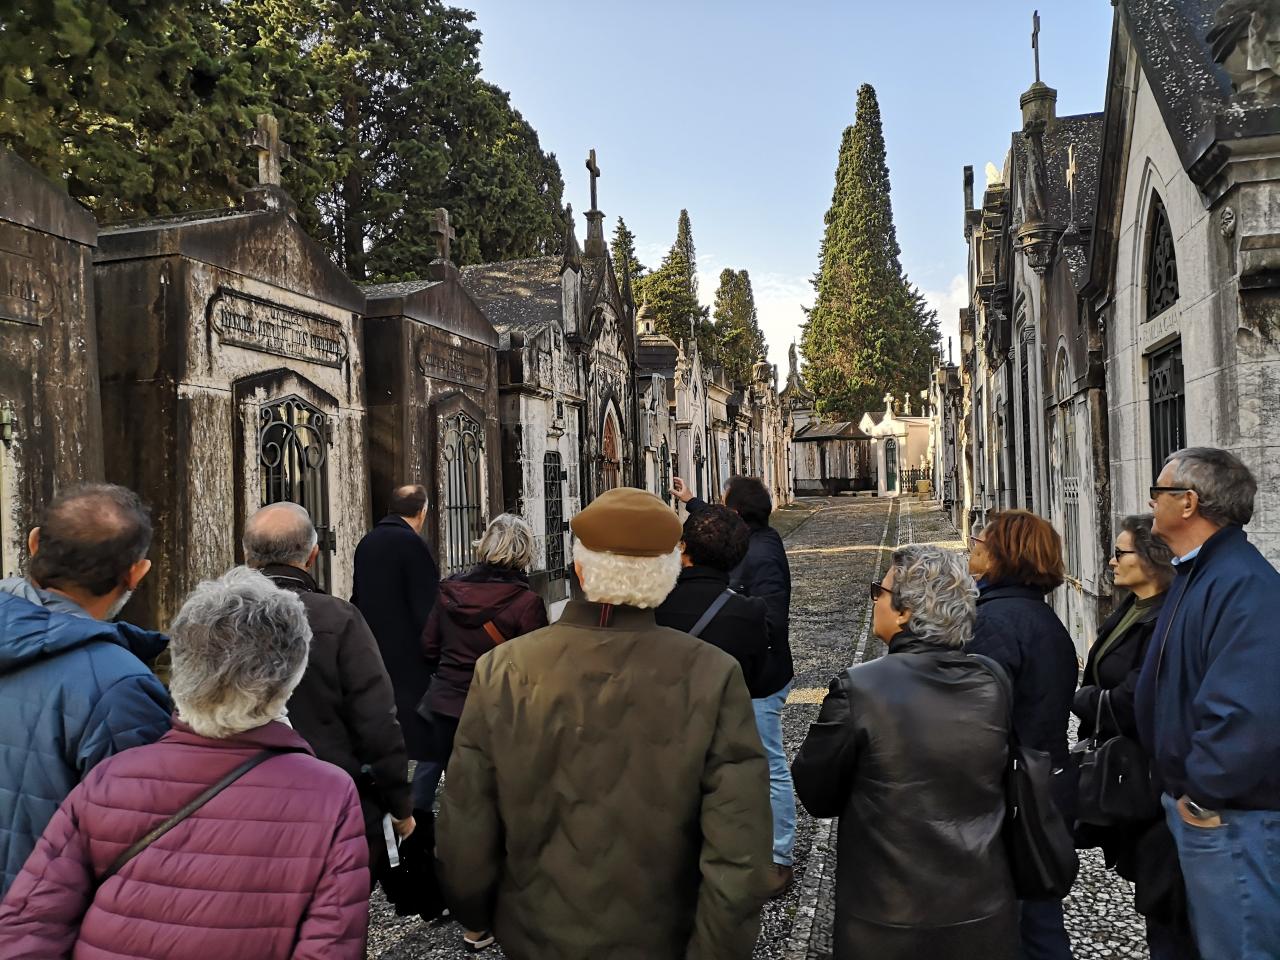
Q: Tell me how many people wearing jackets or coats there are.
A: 12